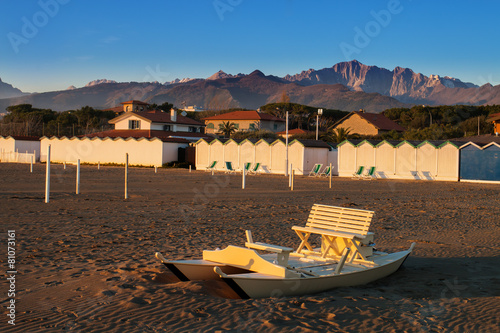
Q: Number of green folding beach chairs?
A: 8